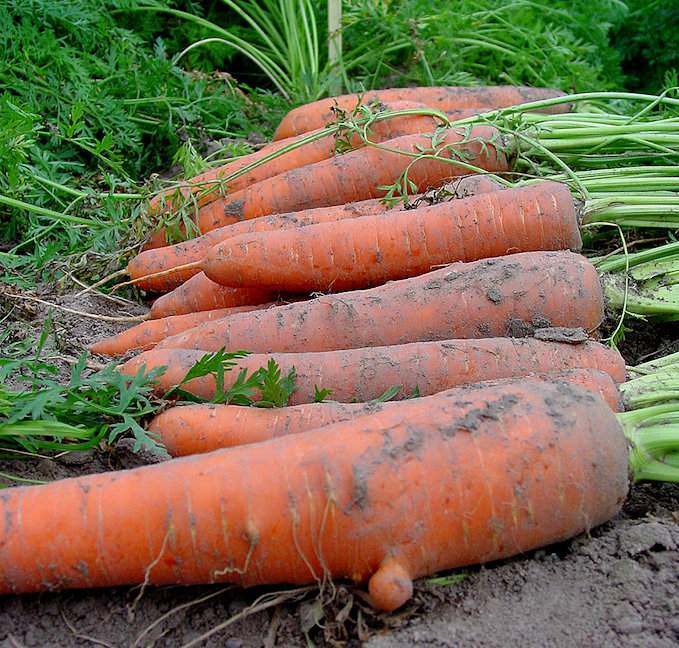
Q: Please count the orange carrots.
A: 11